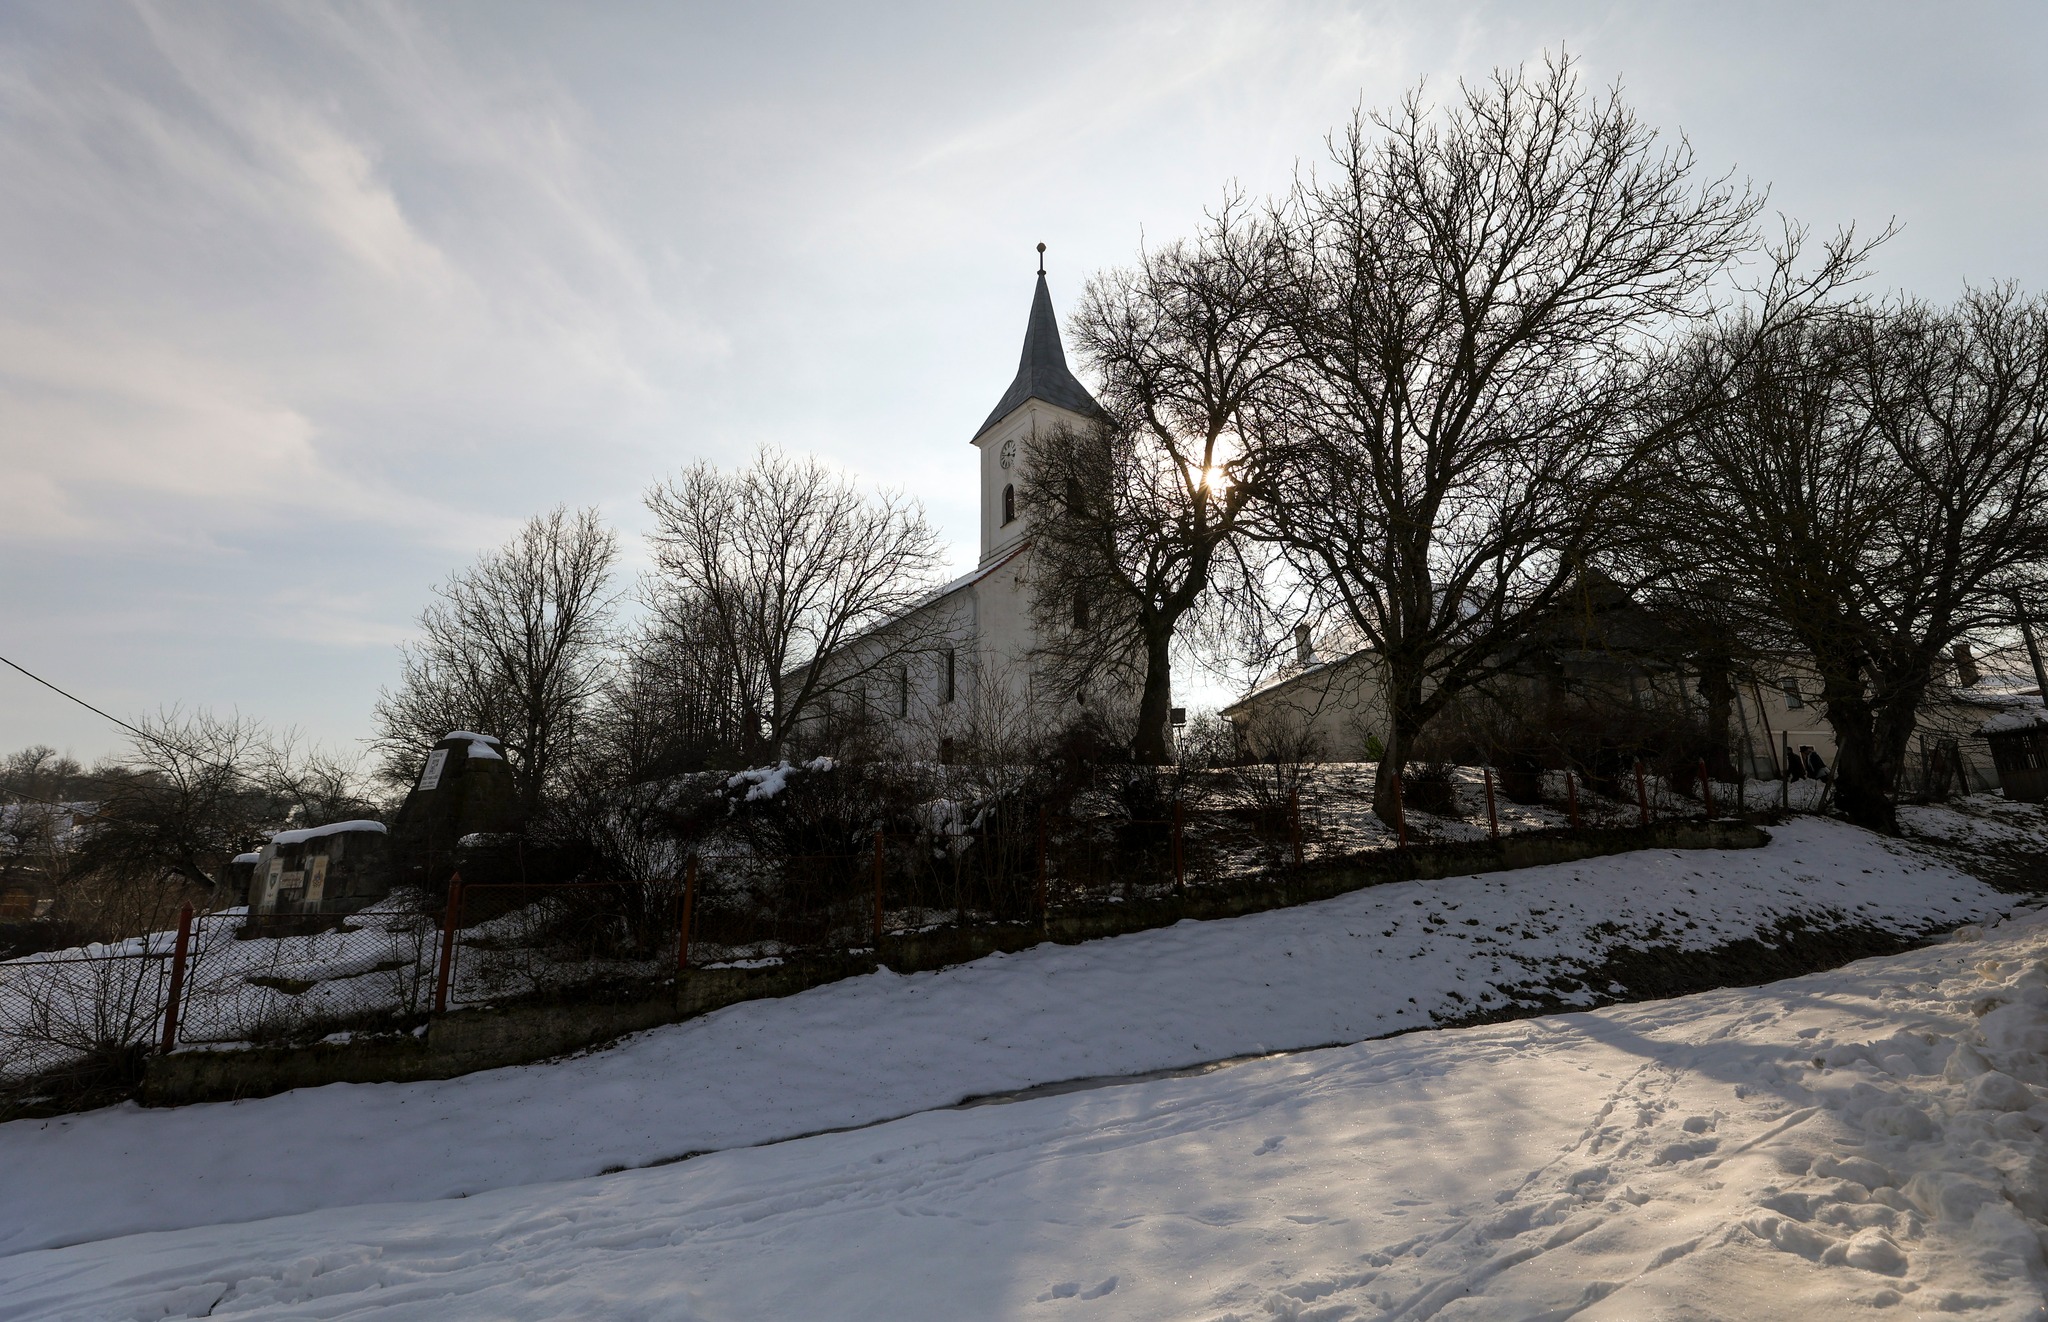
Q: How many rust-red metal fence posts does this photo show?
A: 12